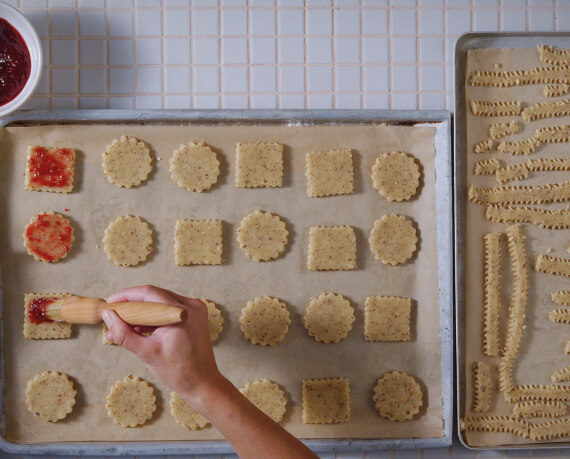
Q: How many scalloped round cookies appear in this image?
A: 15